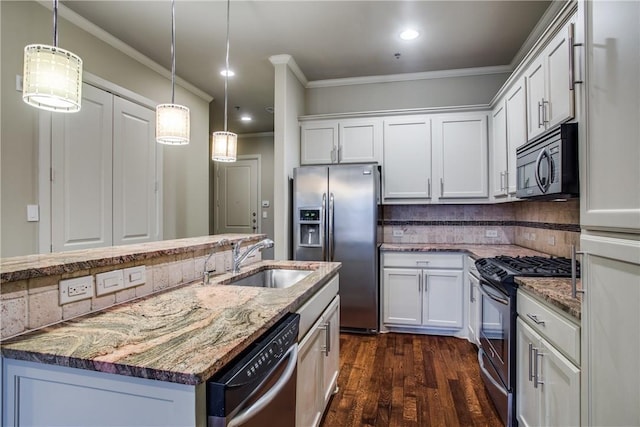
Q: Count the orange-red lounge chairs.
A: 0